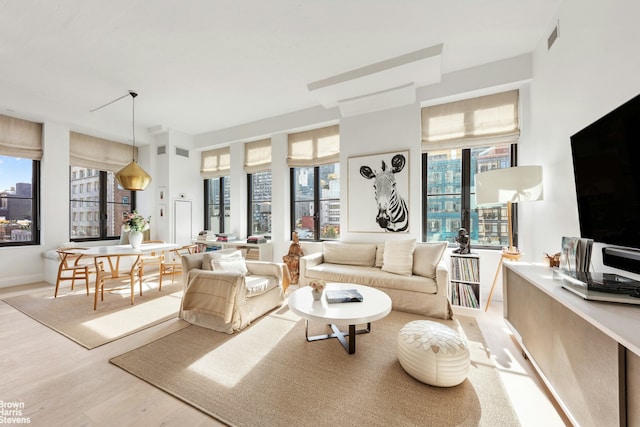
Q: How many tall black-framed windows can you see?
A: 6